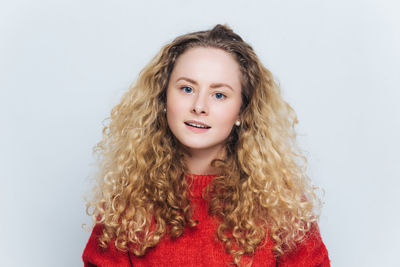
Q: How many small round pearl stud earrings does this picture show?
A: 2